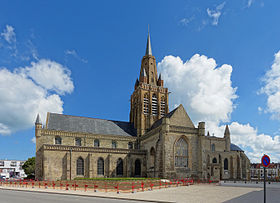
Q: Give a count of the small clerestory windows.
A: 5